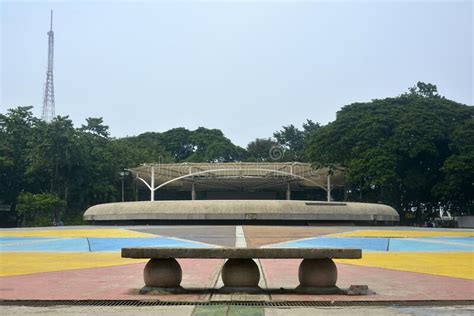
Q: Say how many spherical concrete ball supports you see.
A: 3